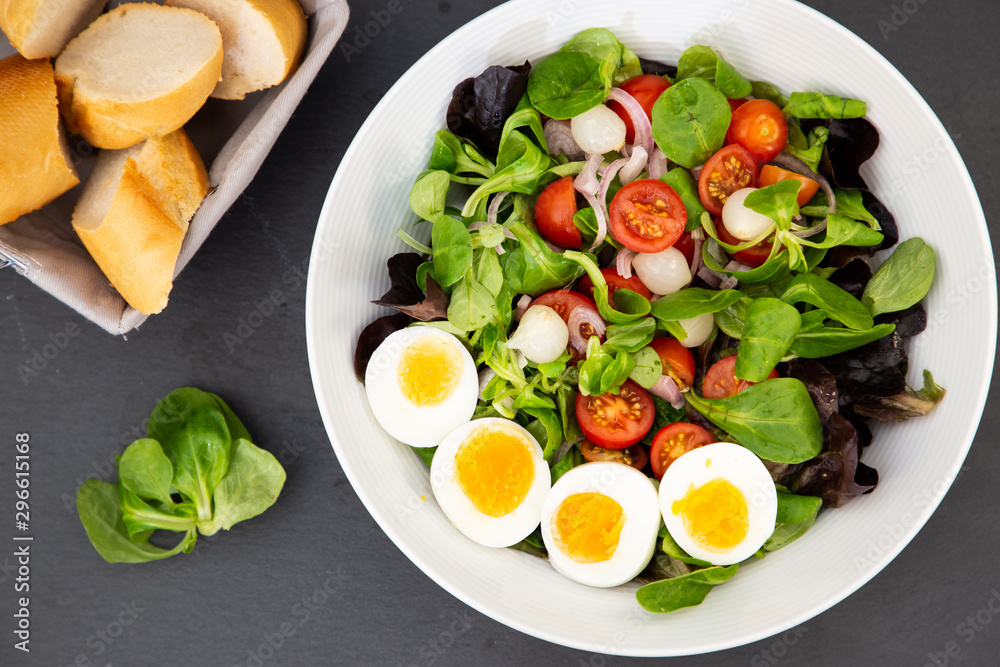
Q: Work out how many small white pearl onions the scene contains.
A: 5